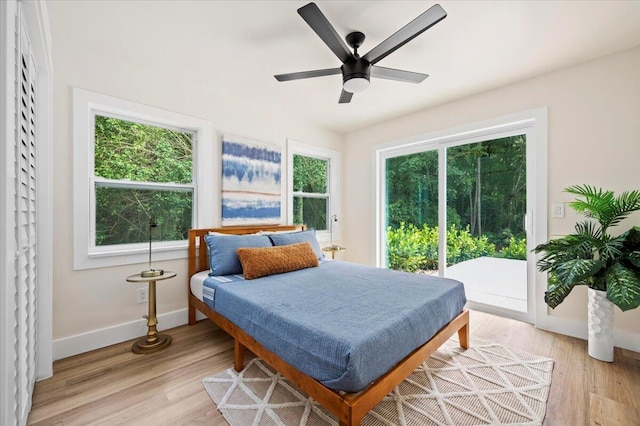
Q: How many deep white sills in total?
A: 2